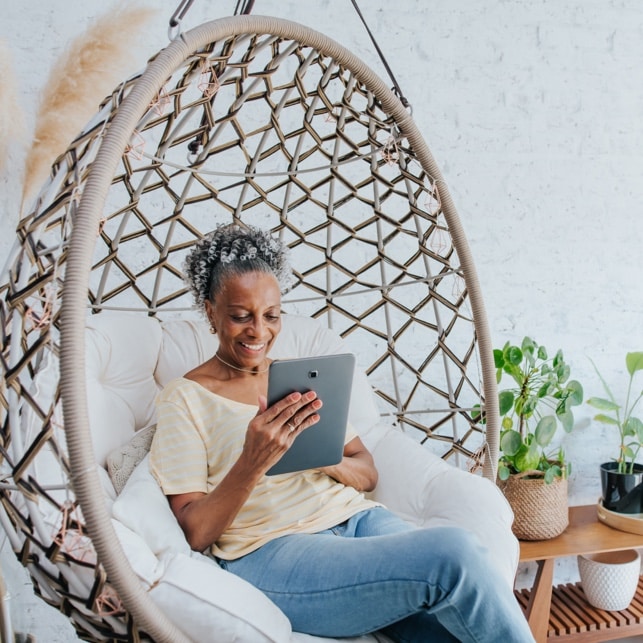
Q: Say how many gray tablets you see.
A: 1